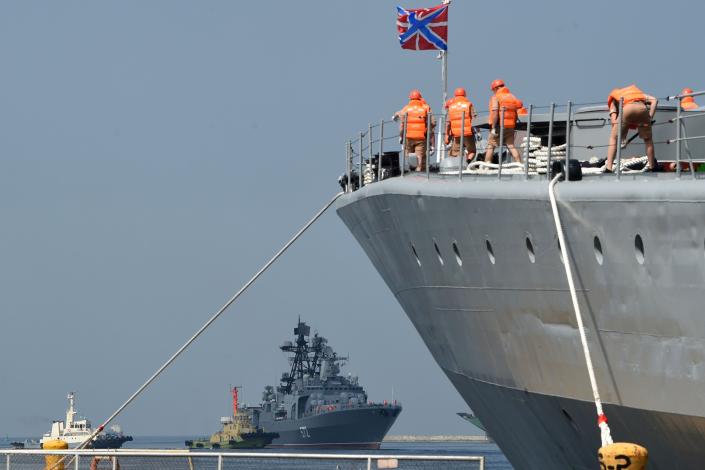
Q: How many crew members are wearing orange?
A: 5